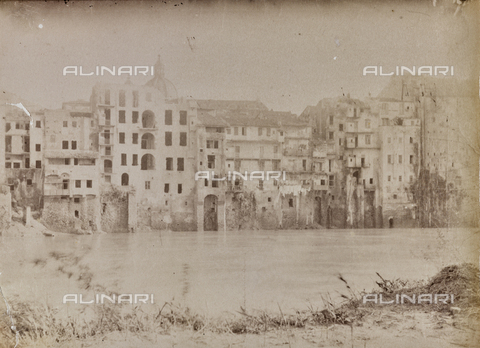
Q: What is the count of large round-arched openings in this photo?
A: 4